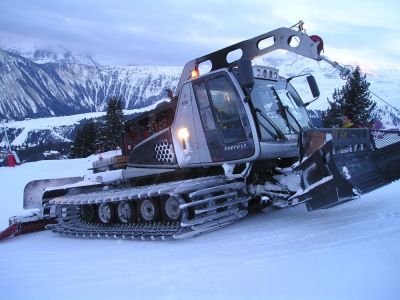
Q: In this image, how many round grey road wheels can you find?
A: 4